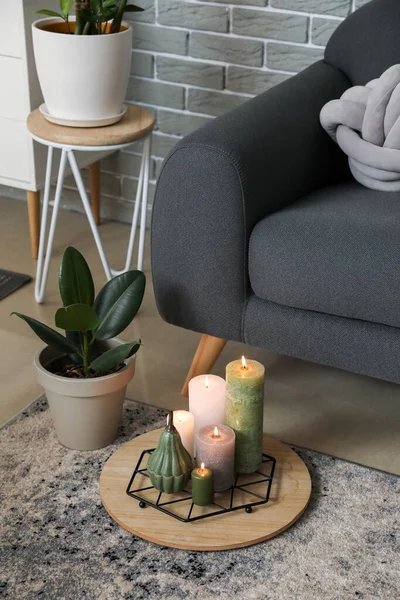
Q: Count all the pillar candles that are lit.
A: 5